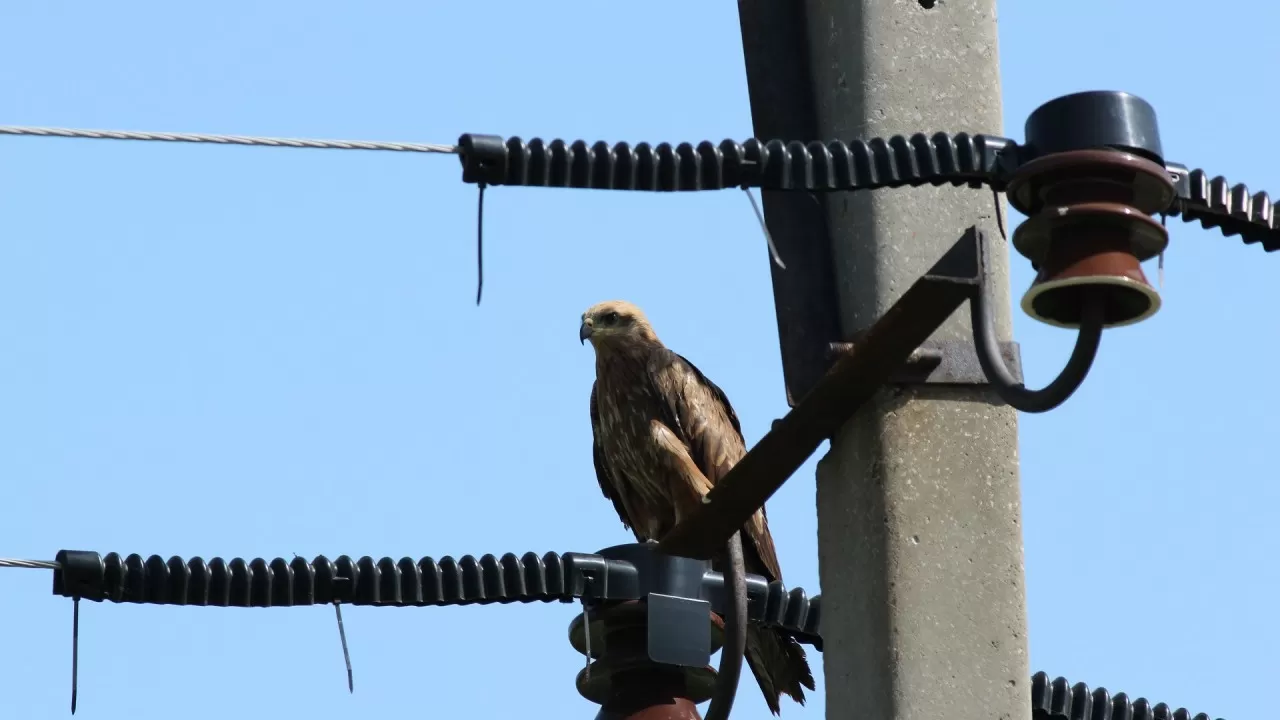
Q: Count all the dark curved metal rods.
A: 2